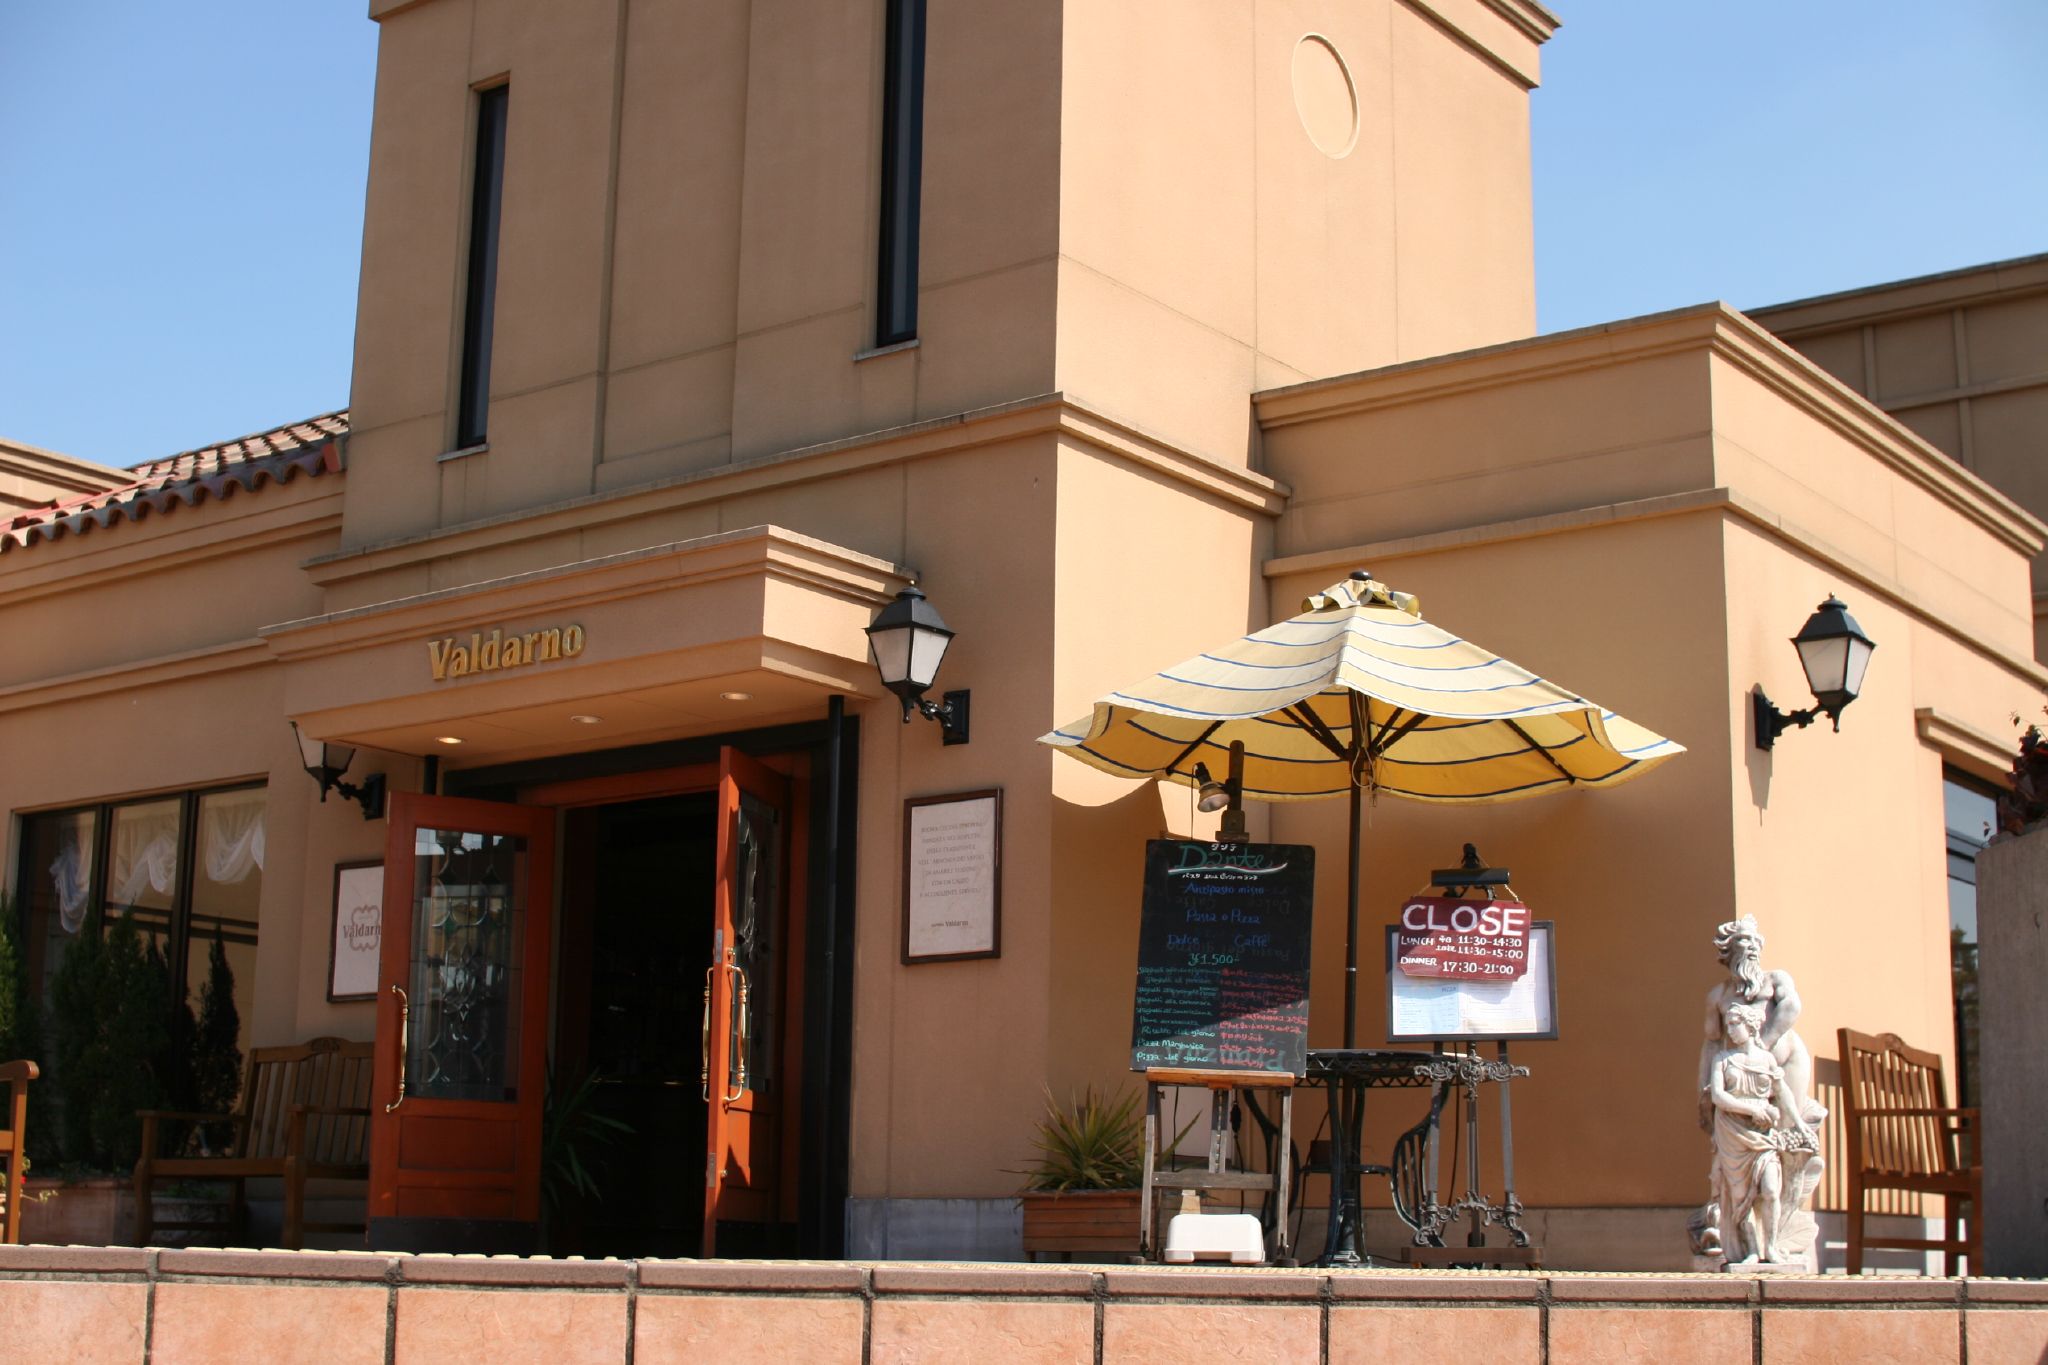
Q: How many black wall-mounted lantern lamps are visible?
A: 3